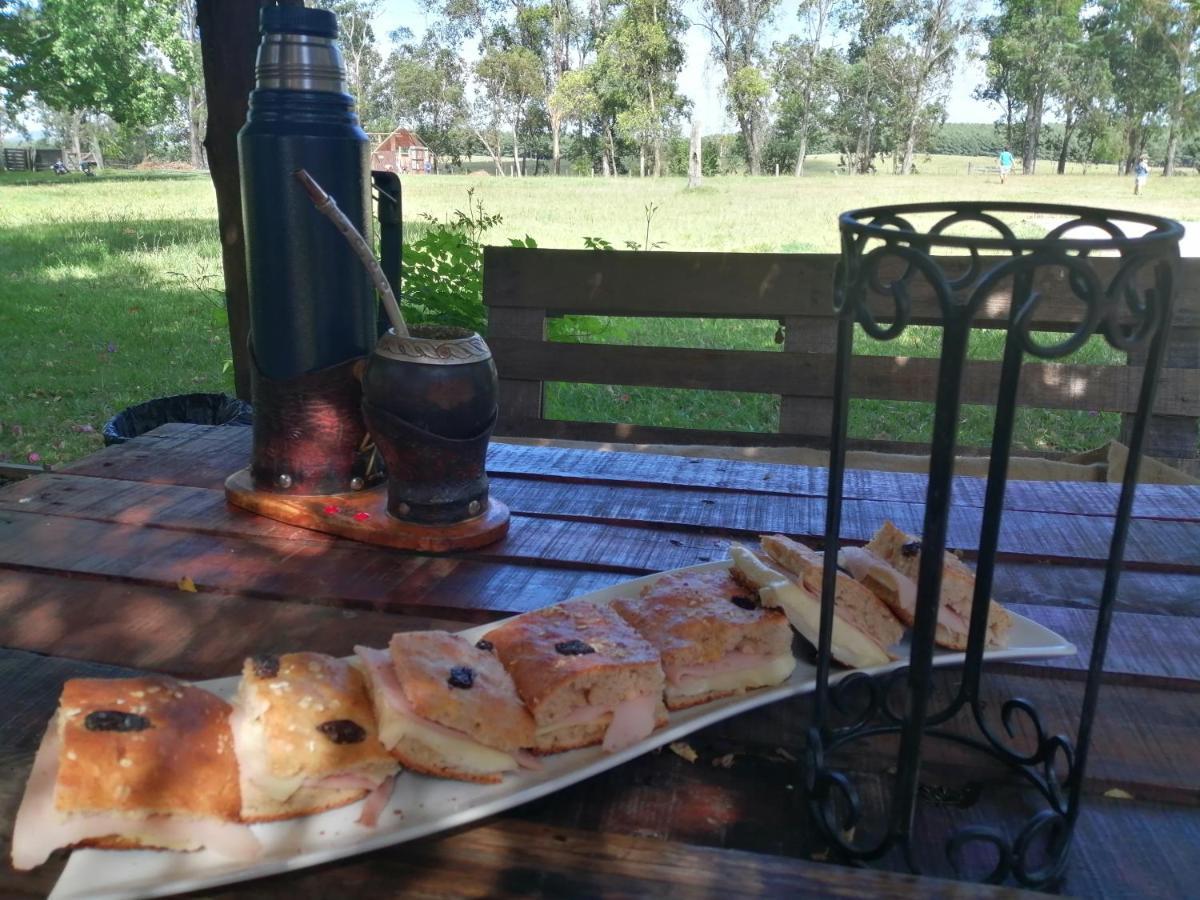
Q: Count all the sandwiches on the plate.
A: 7